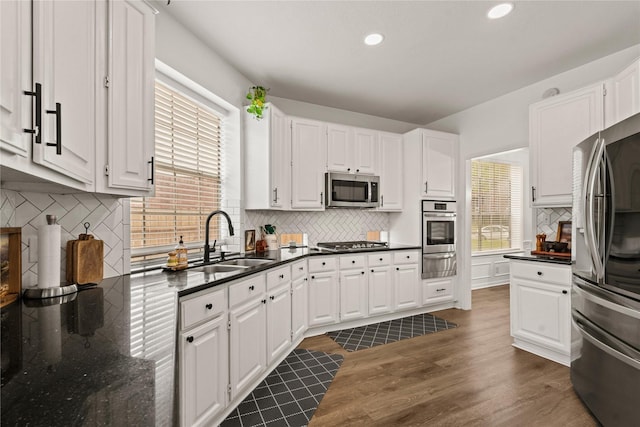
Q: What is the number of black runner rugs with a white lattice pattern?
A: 2